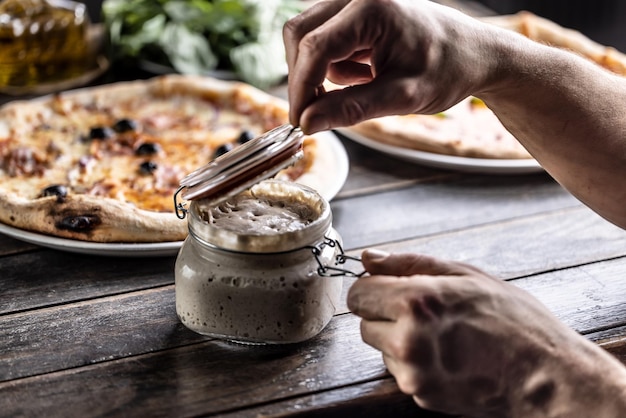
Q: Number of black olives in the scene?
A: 7